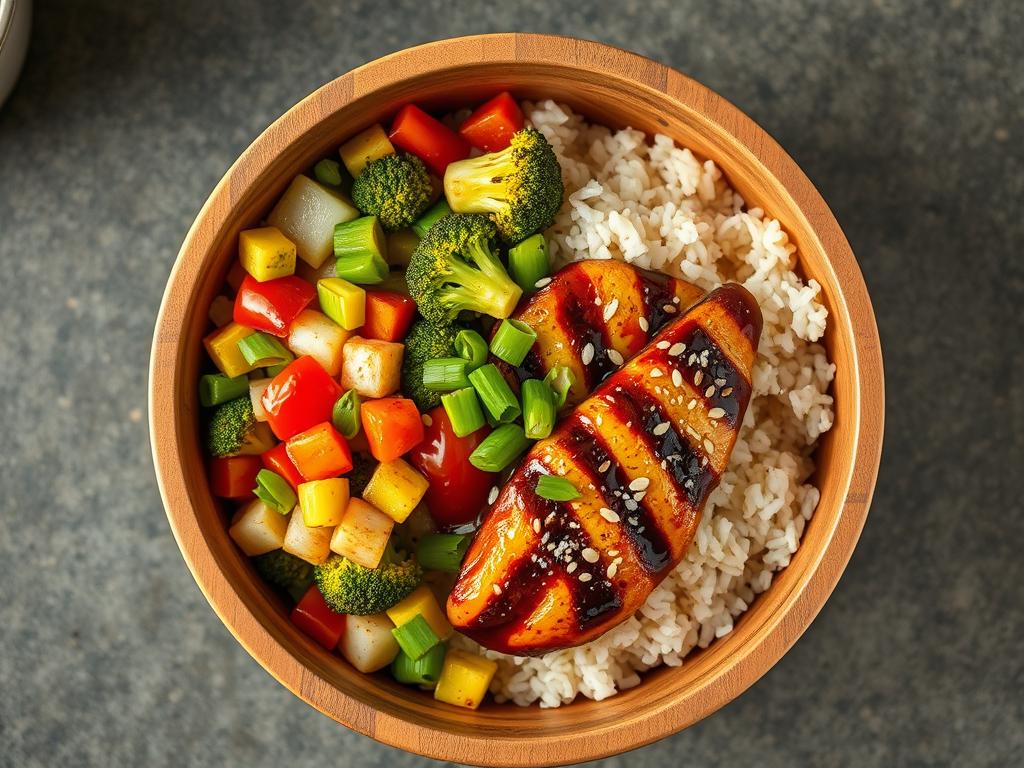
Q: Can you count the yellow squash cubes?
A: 8